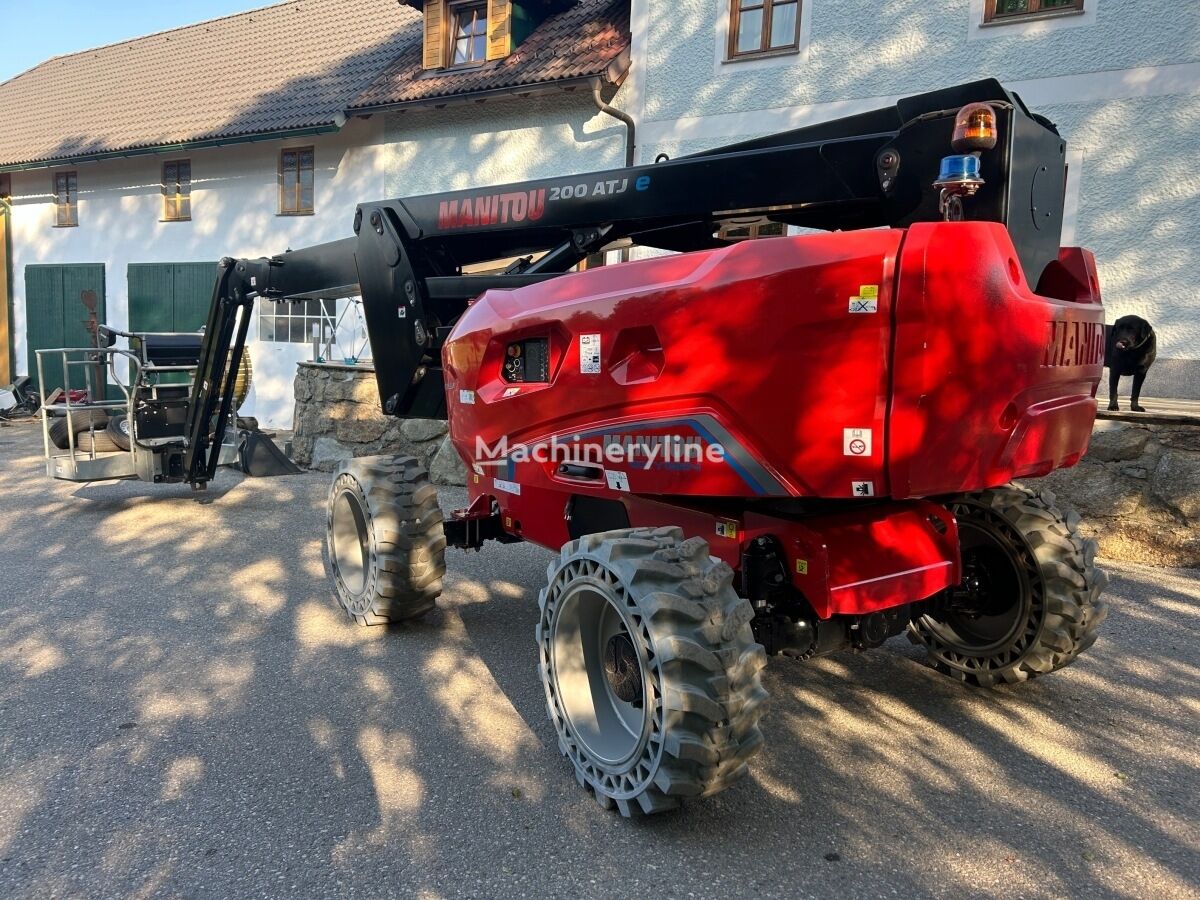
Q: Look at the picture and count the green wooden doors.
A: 2